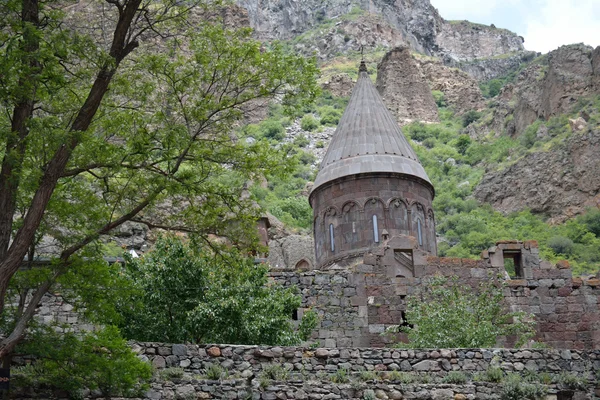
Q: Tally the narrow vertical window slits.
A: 3